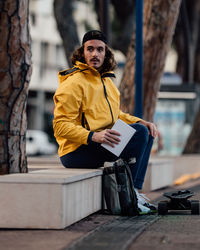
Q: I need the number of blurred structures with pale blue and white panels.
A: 1